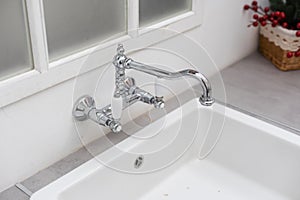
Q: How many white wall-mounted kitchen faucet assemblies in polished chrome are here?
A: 1